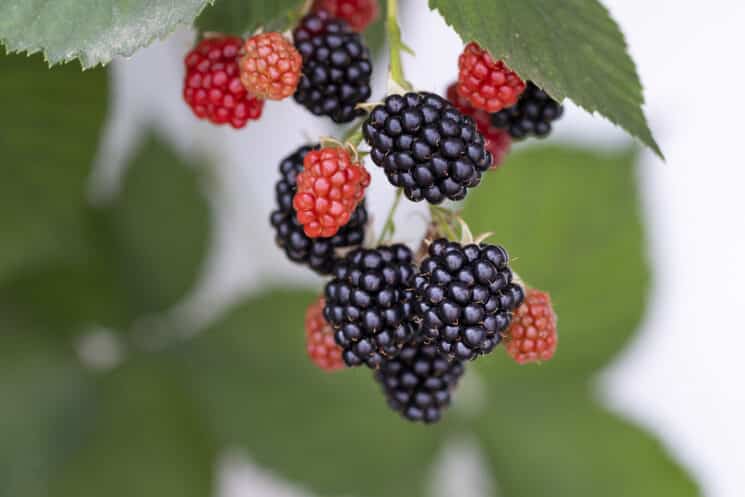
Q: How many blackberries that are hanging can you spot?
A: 7